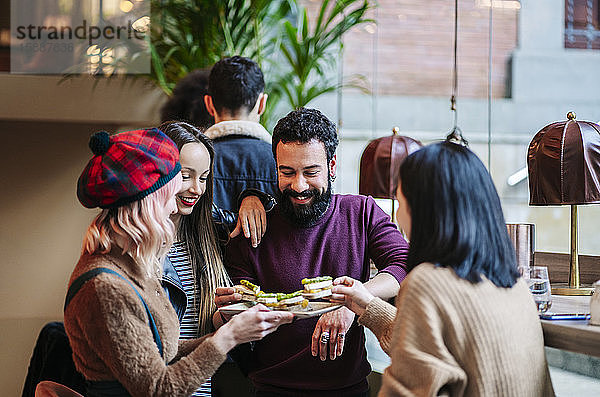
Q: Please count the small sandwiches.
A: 4